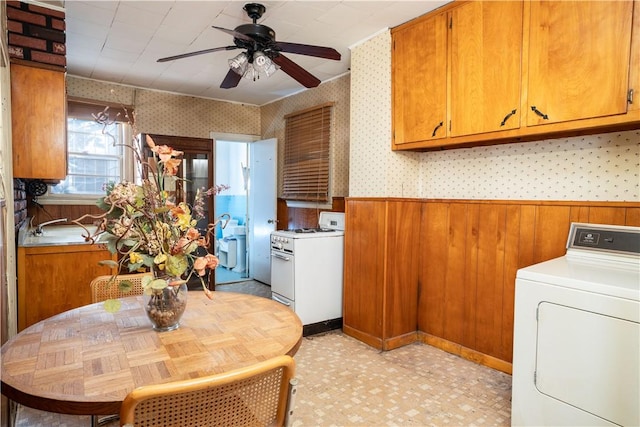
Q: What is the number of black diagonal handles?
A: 3